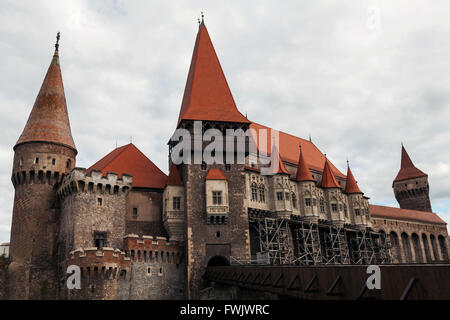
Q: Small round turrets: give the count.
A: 4